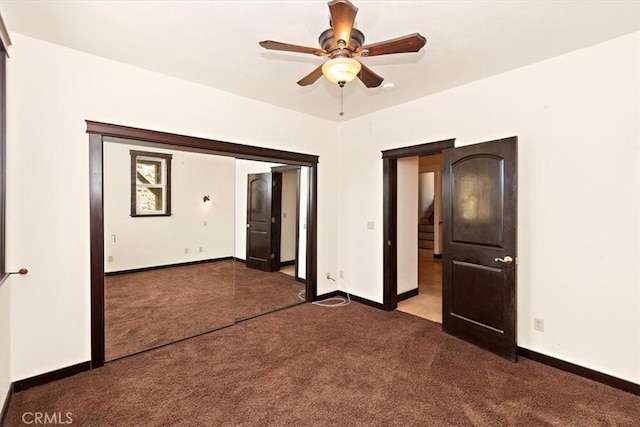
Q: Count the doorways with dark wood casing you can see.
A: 2